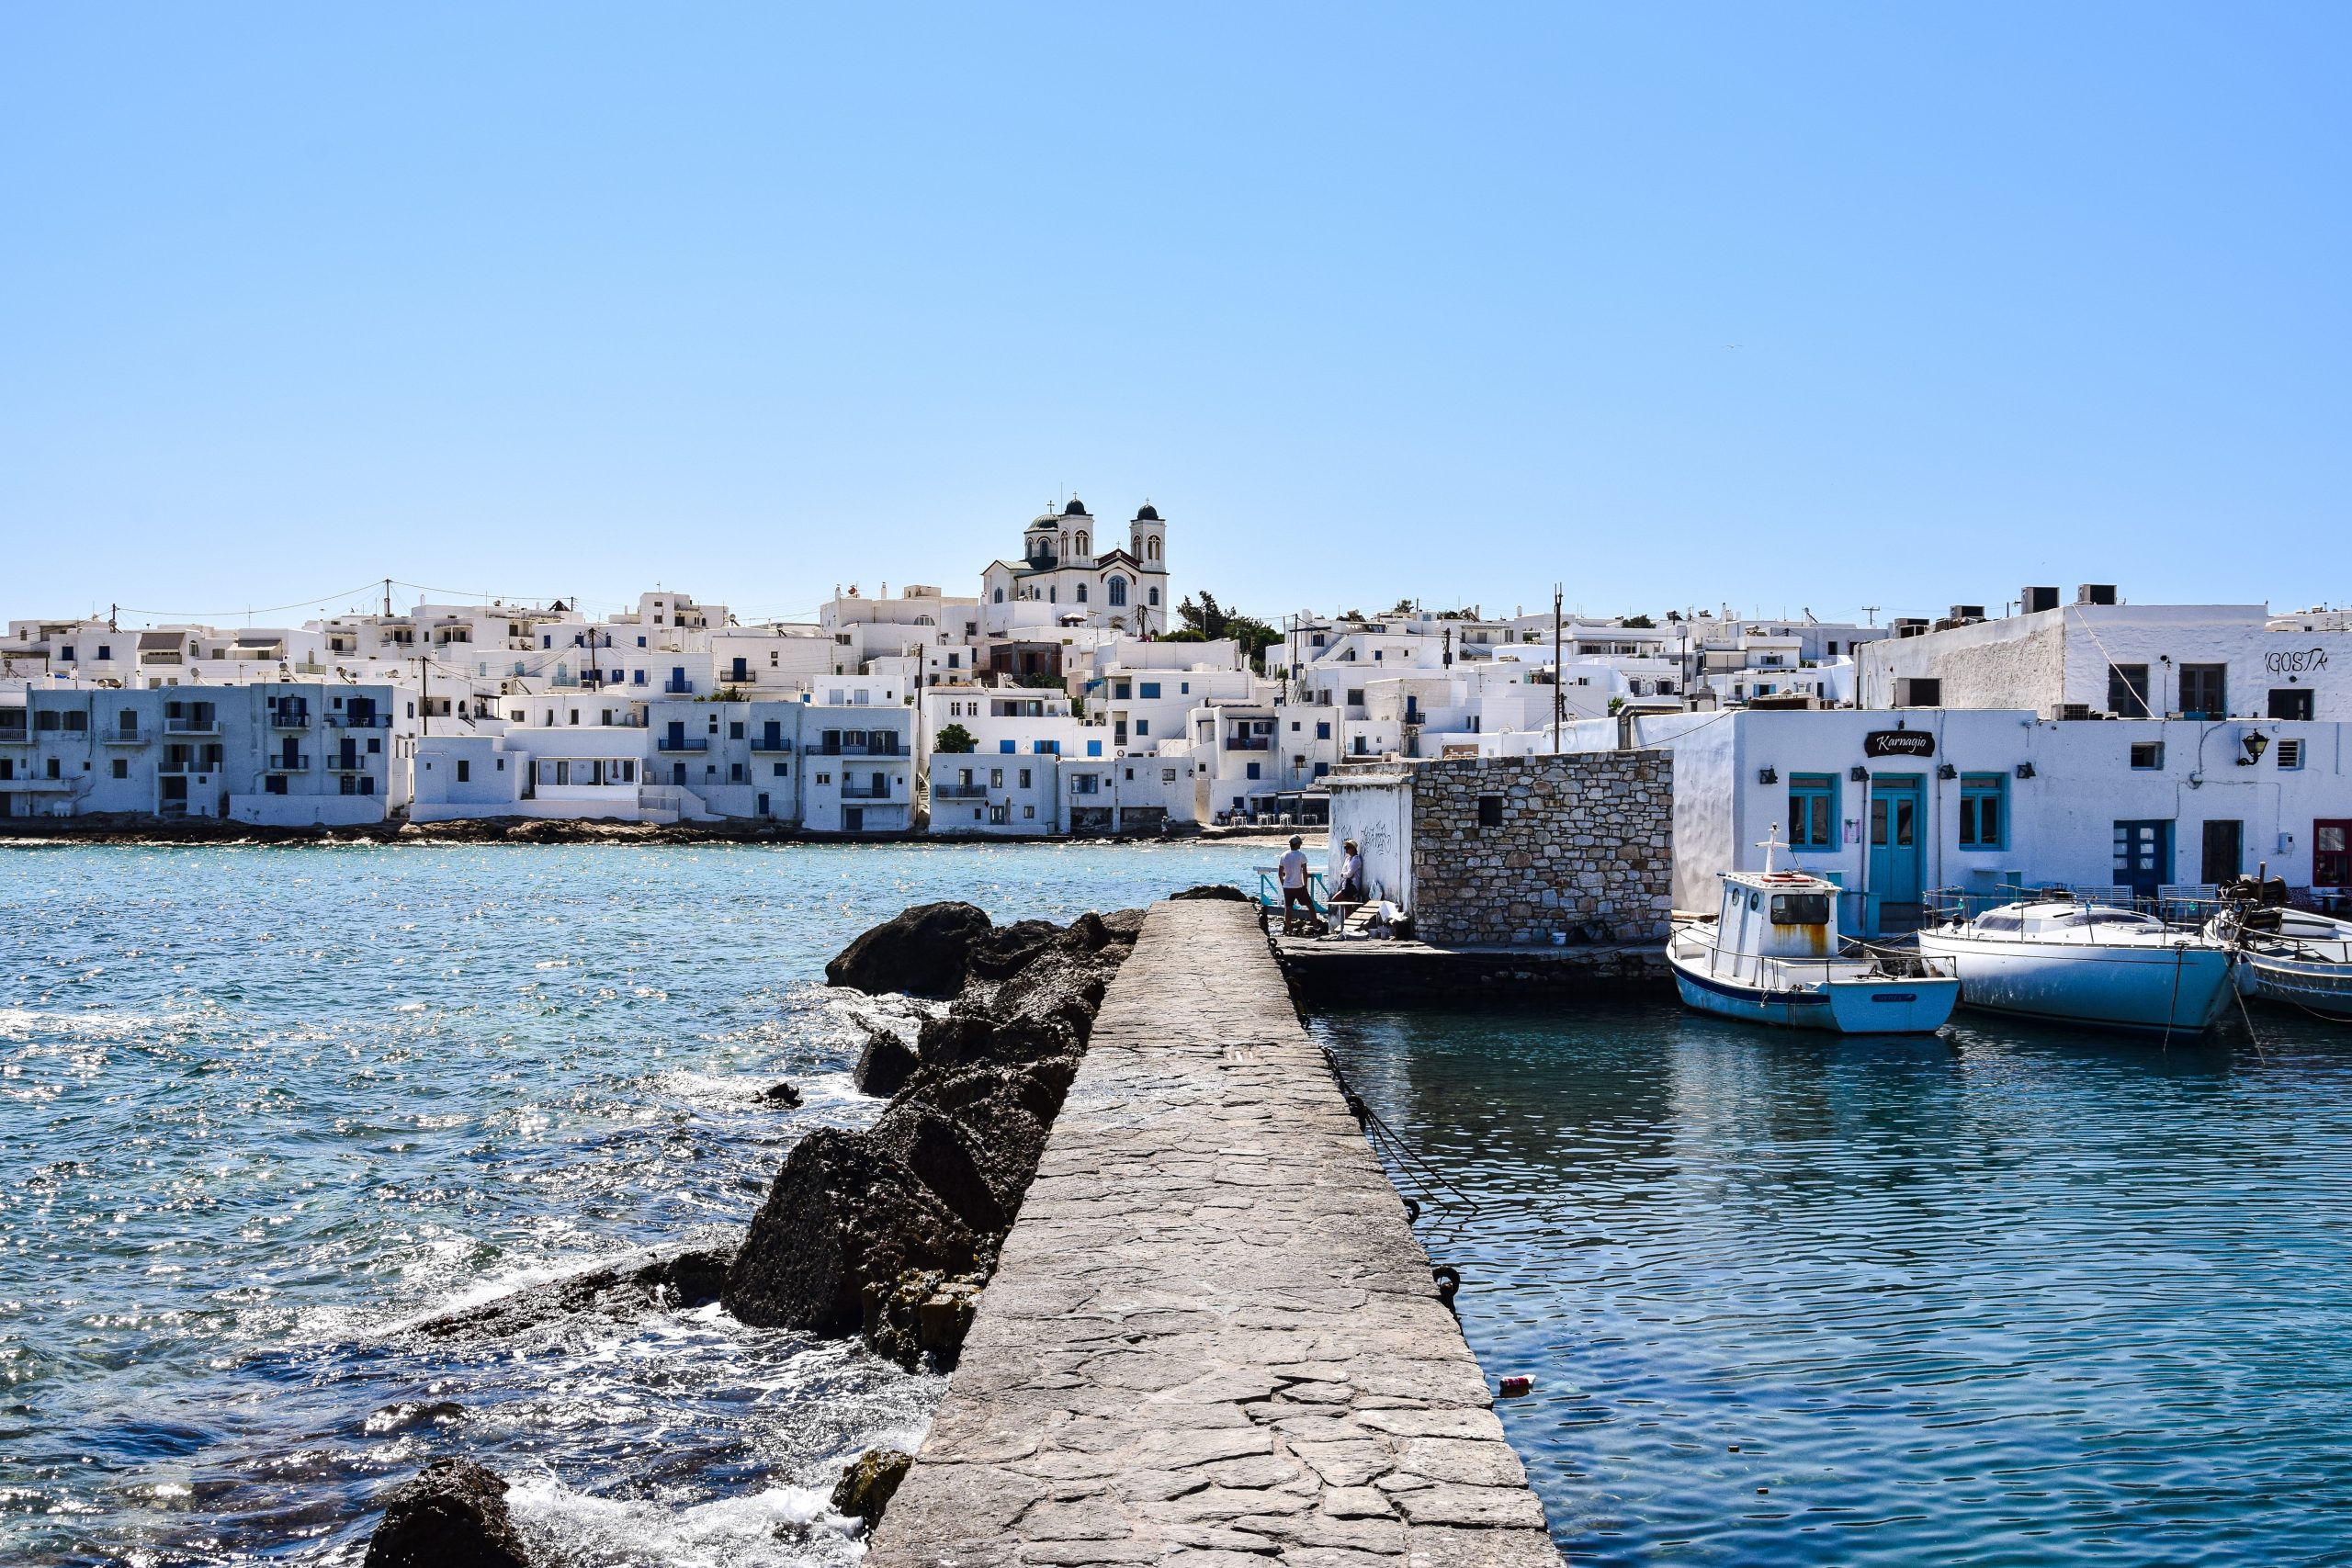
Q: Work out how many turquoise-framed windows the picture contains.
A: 2